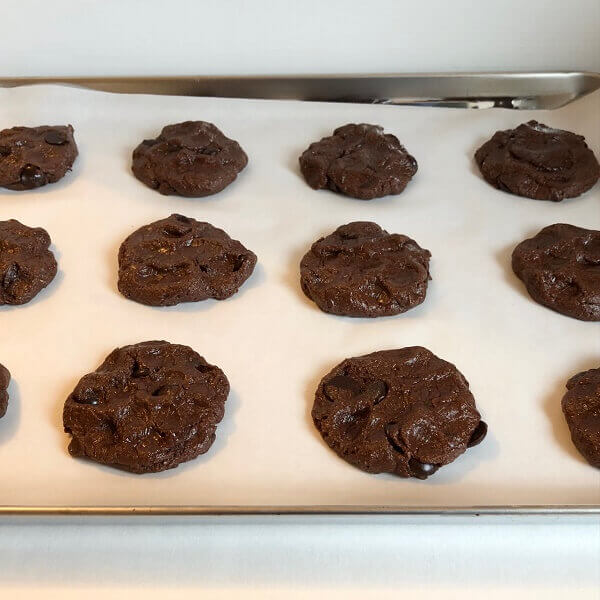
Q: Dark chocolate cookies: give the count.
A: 12